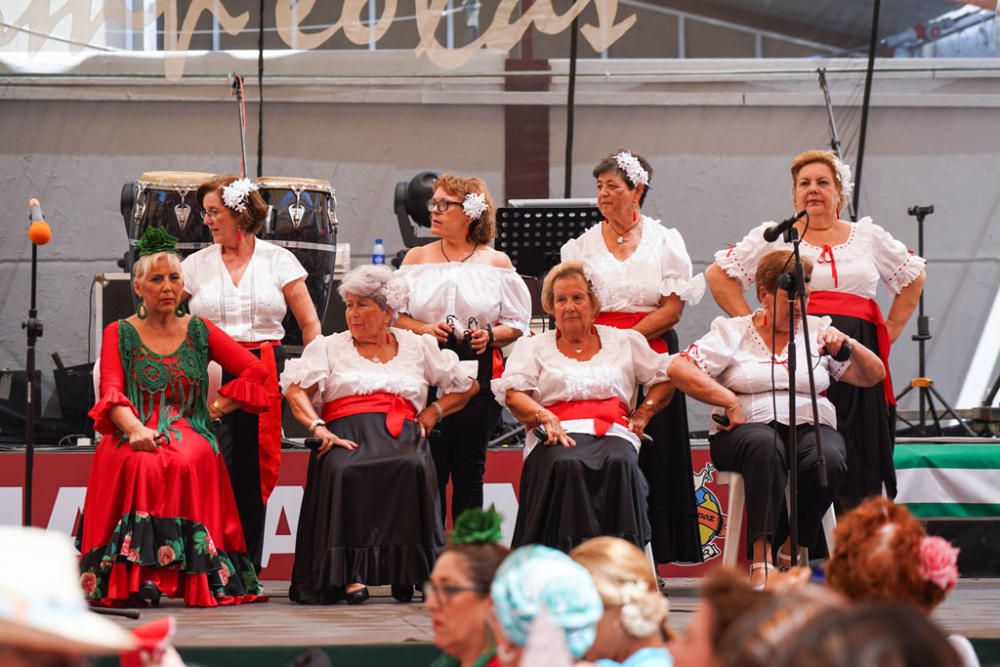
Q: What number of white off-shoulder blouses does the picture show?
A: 1